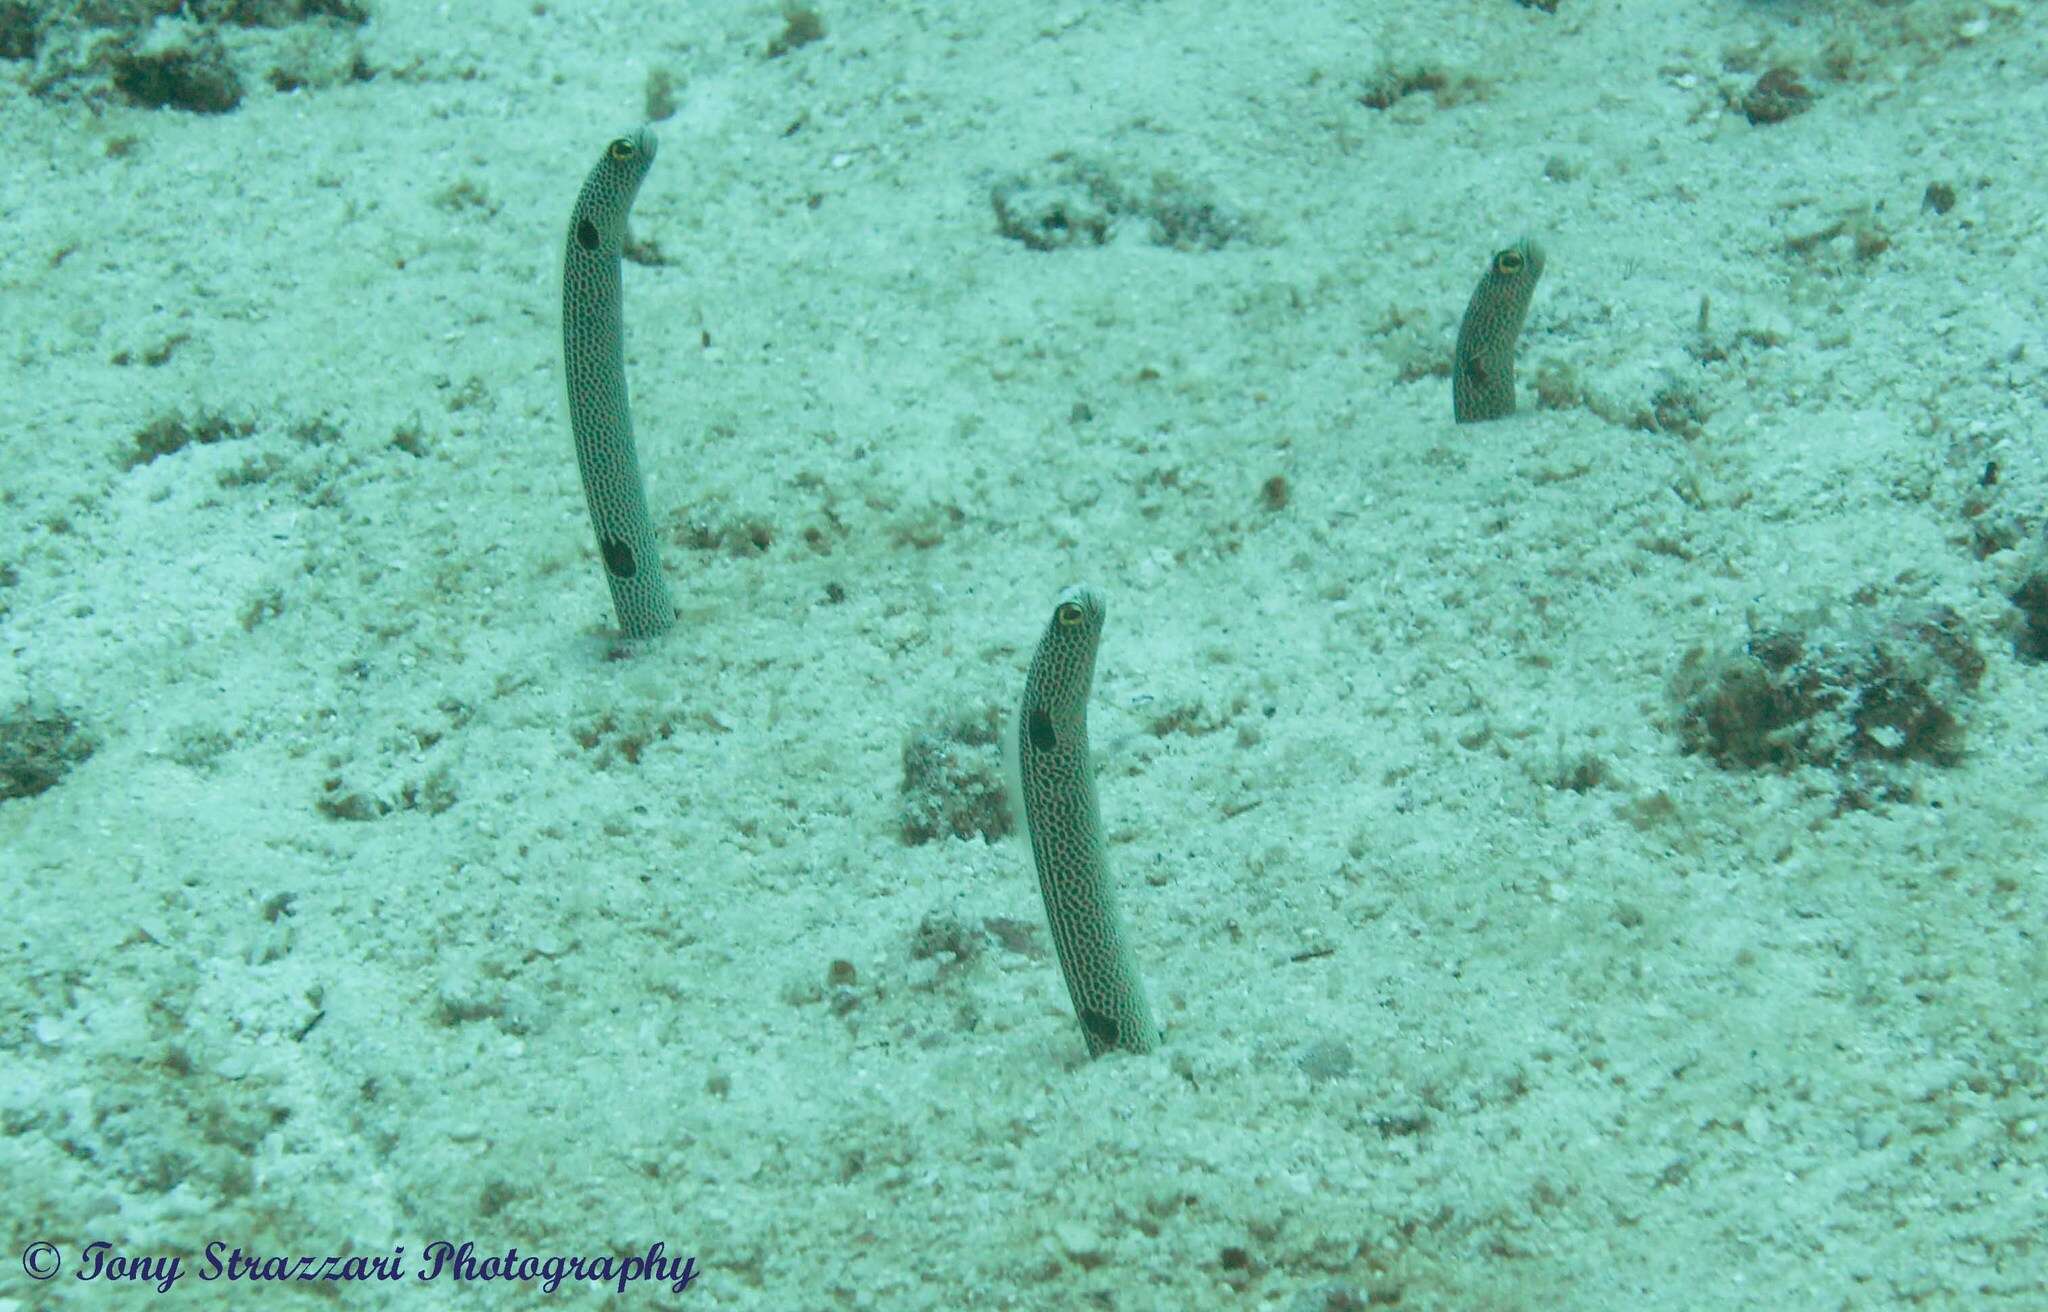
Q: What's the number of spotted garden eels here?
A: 3